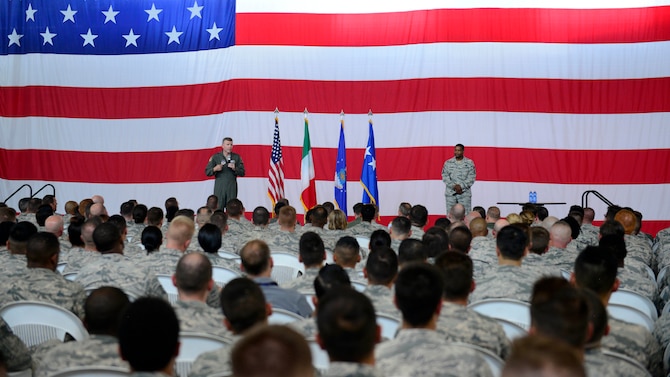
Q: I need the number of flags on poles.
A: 4